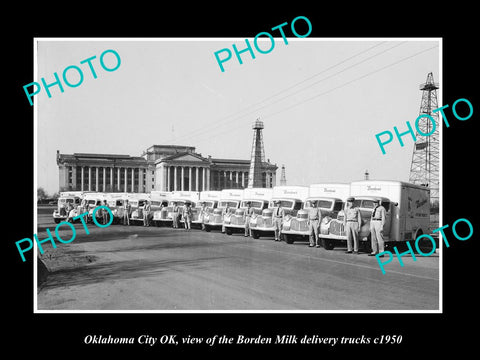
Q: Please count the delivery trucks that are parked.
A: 12